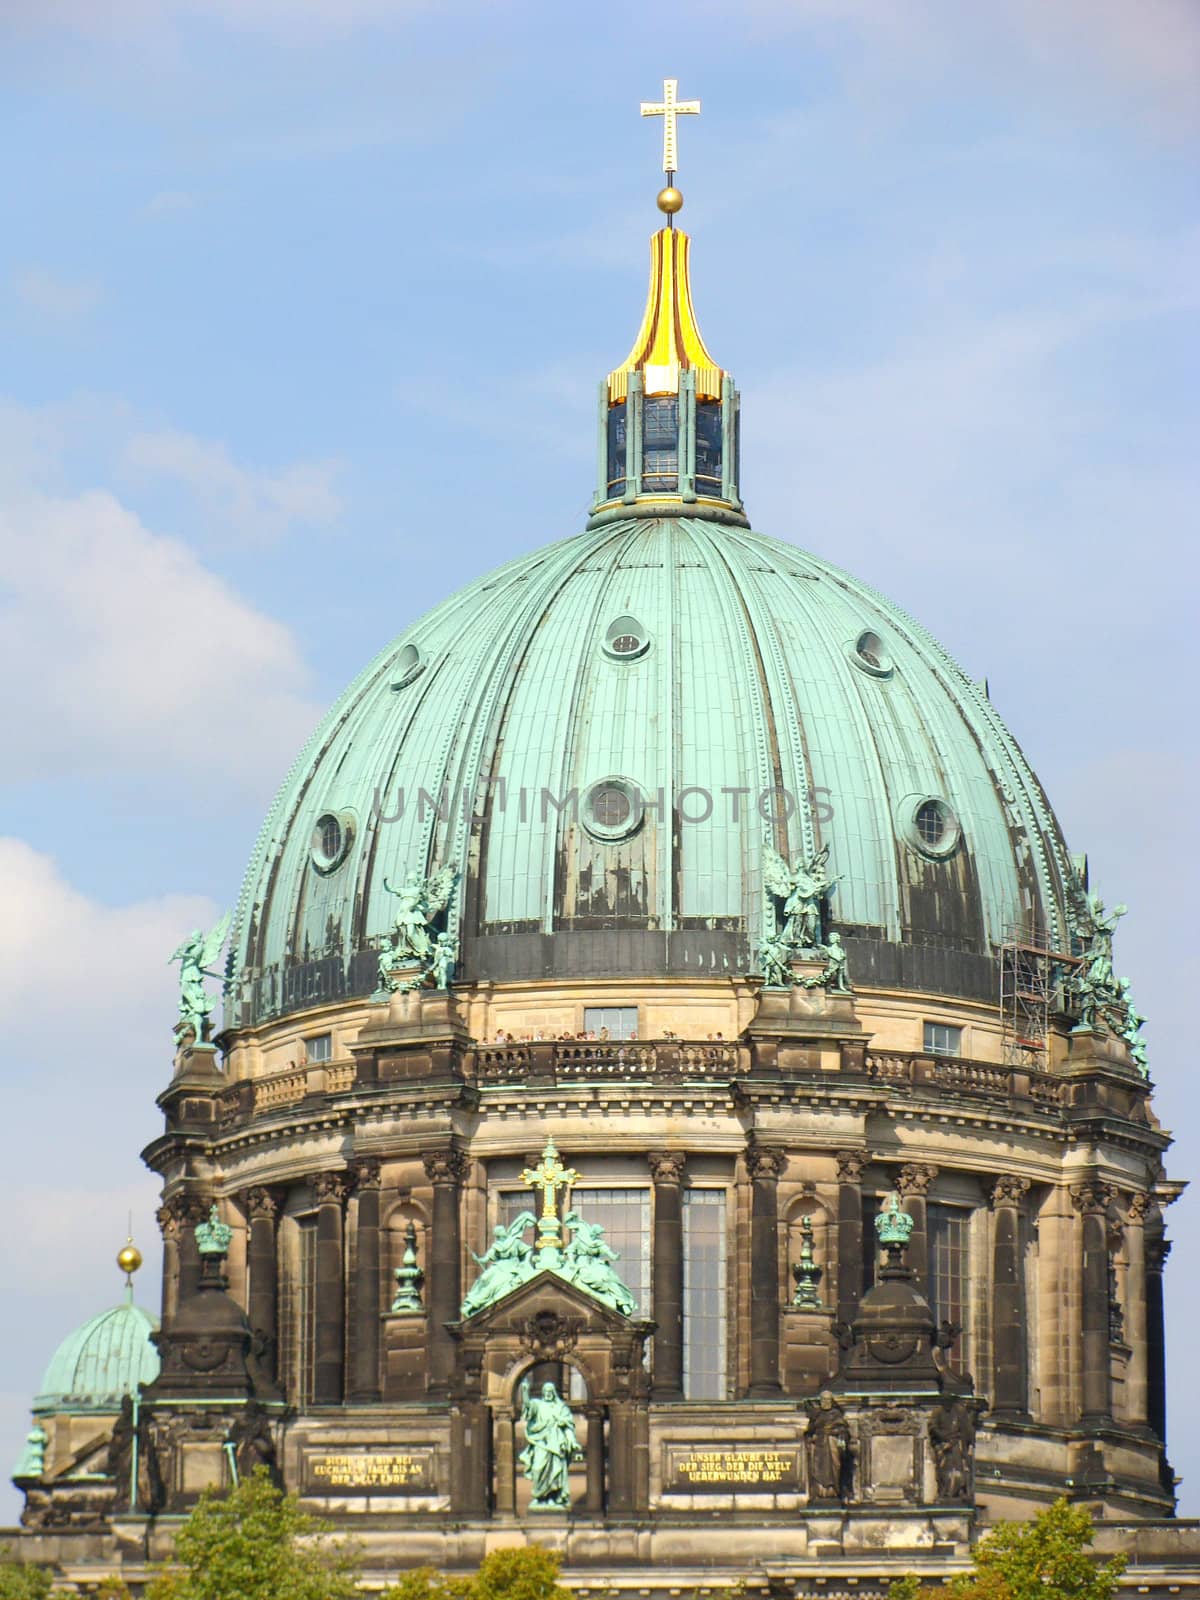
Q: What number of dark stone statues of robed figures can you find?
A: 4